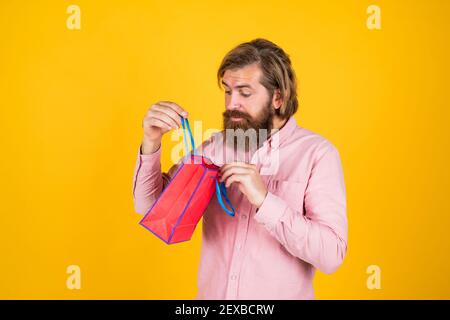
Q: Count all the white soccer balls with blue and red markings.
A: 0